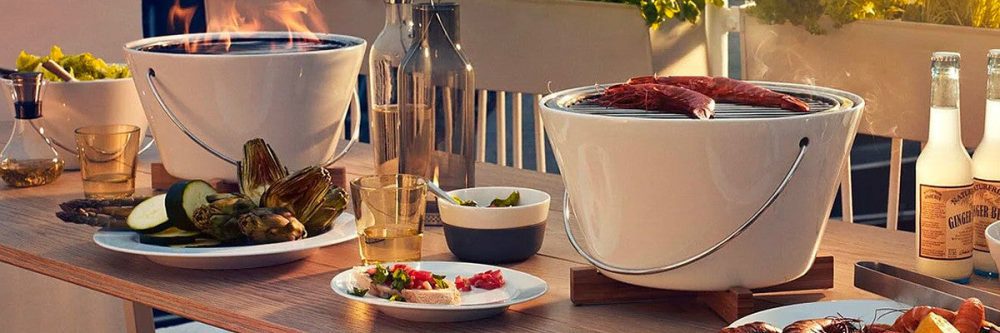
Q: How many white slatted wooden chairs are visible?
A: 2